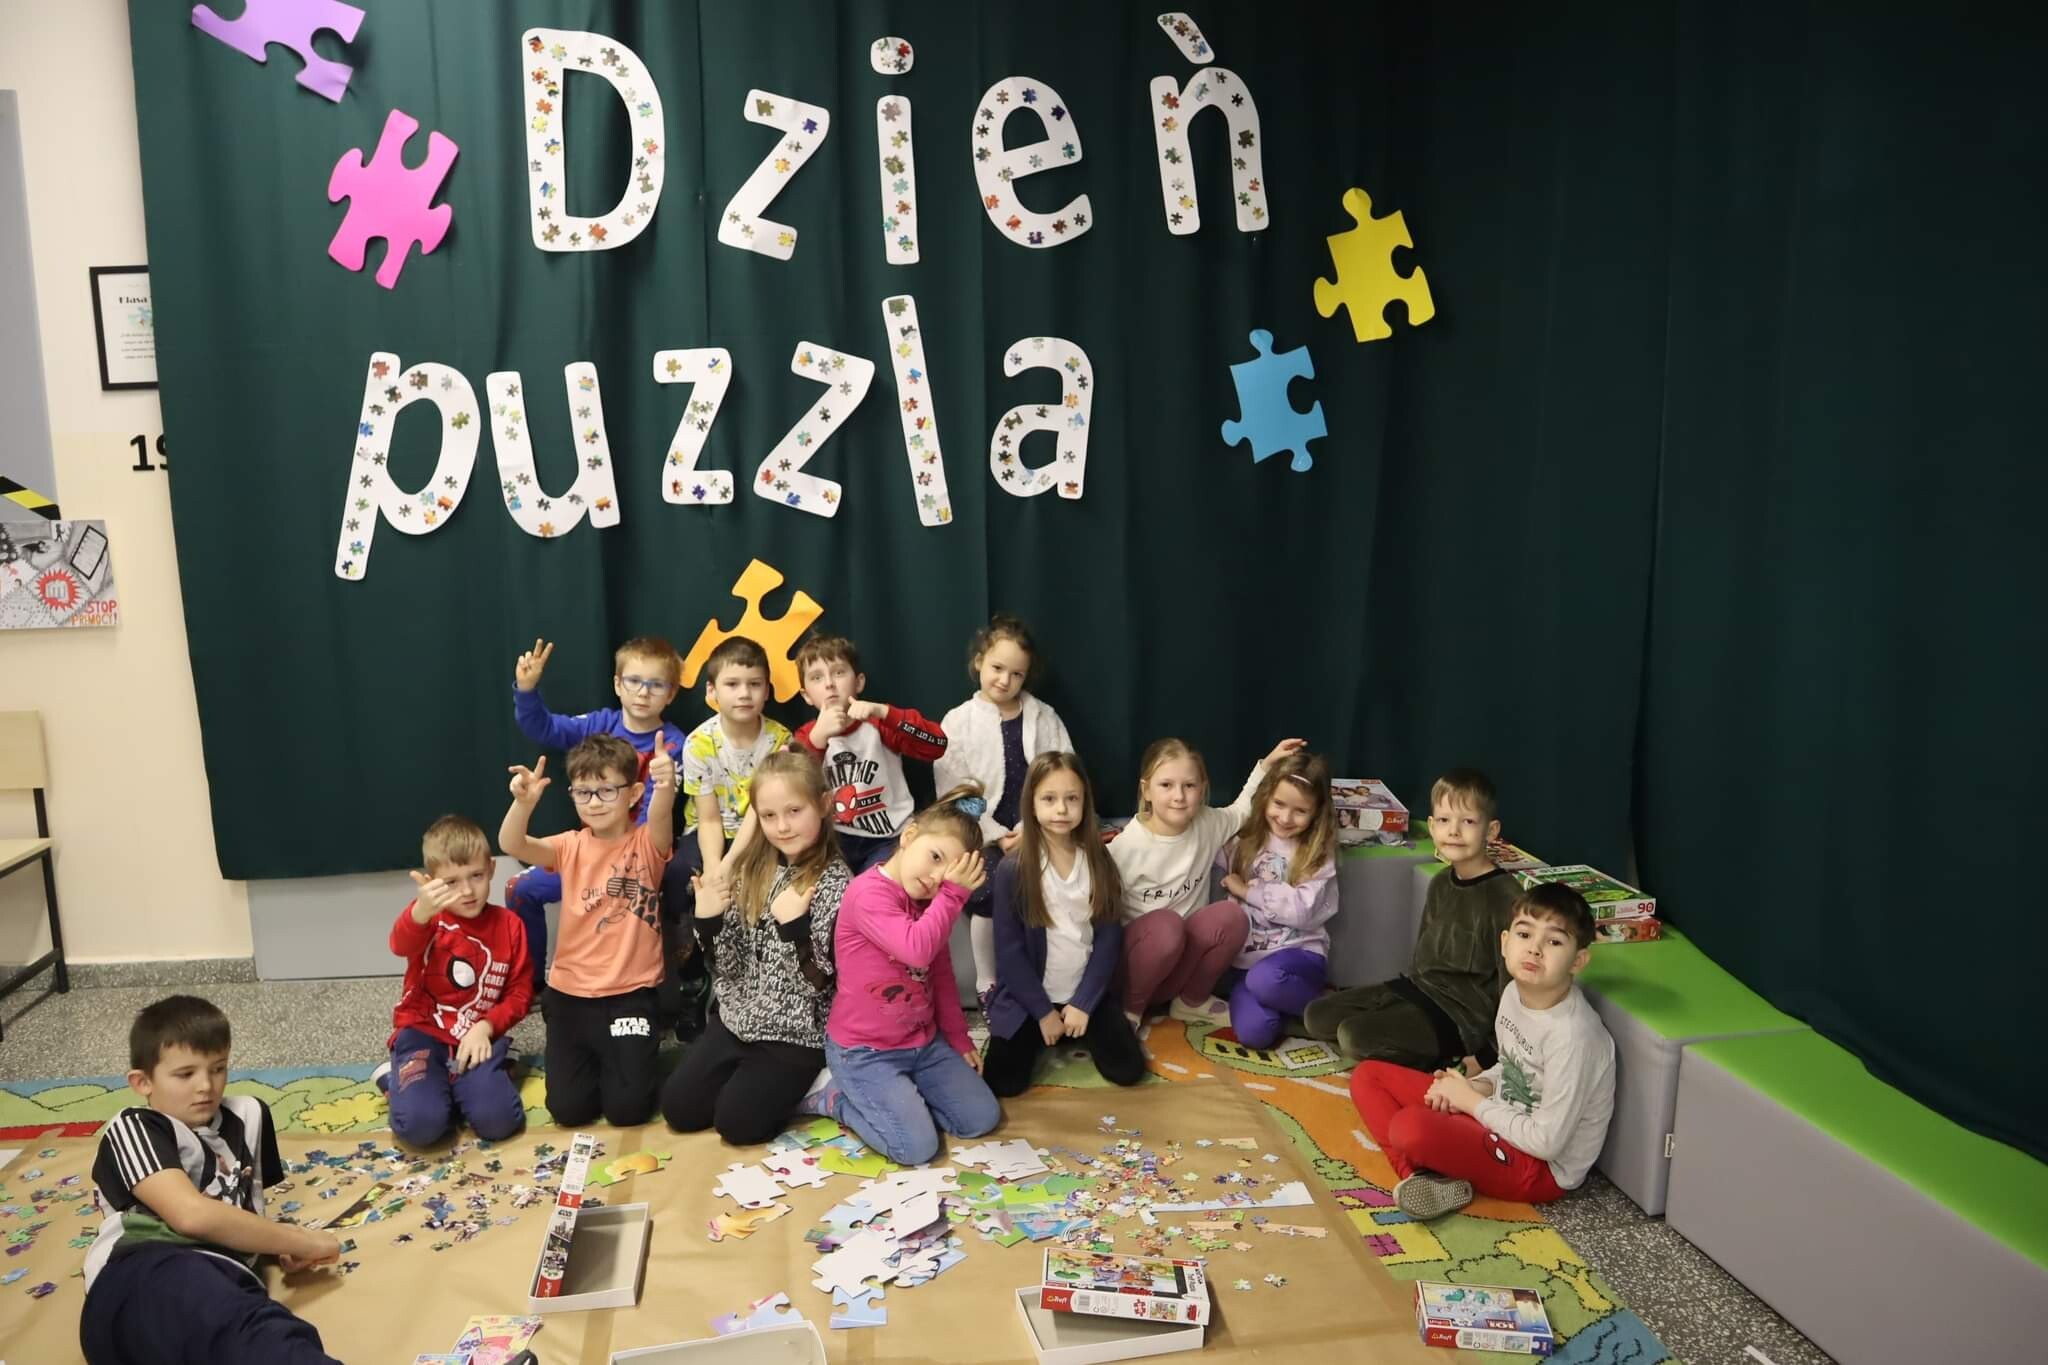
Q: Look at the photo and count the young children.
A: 14